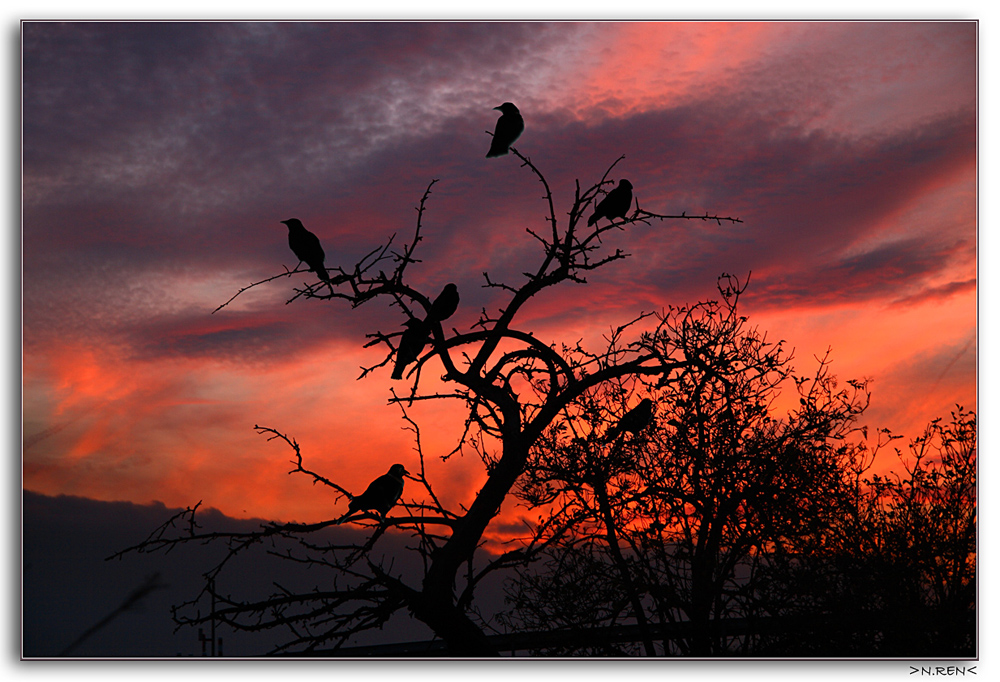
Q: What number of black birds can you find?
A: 7